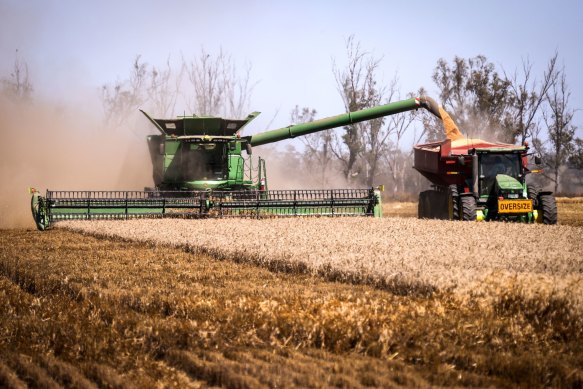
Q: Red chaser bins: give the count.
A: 1